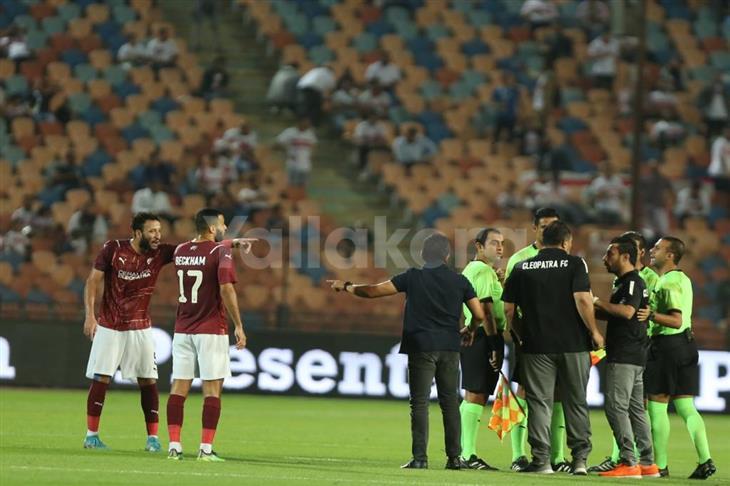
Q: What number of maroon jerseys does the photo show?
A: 2